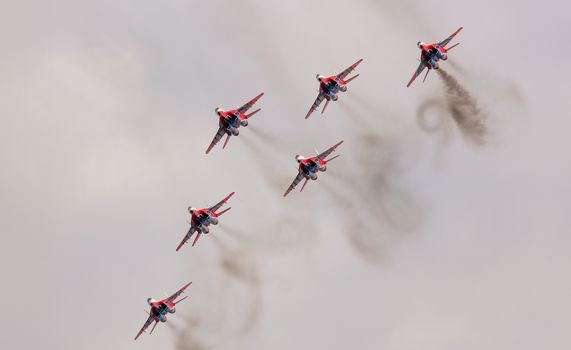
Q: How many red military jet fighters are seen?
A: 6